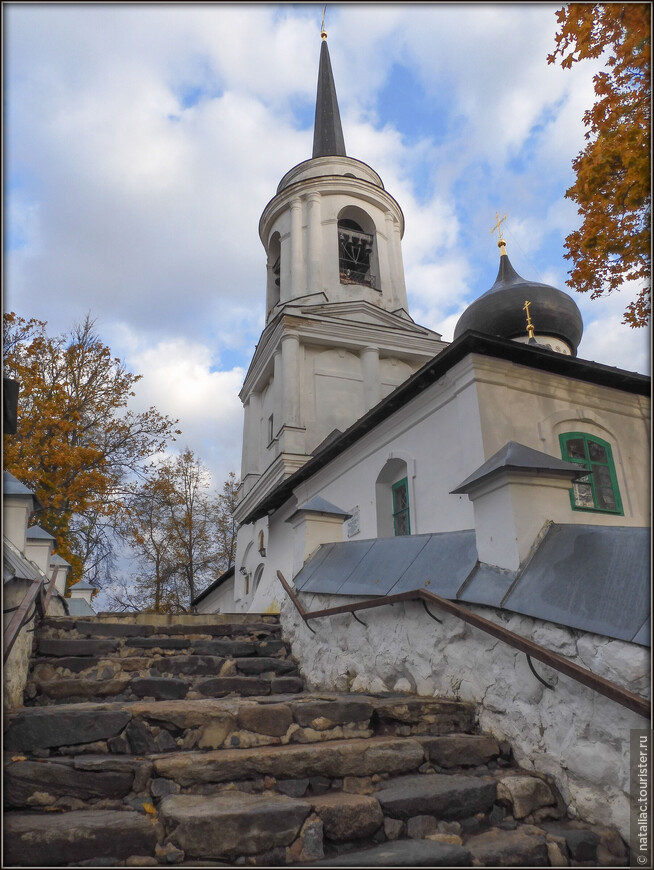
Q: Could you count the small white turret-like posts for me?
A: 6